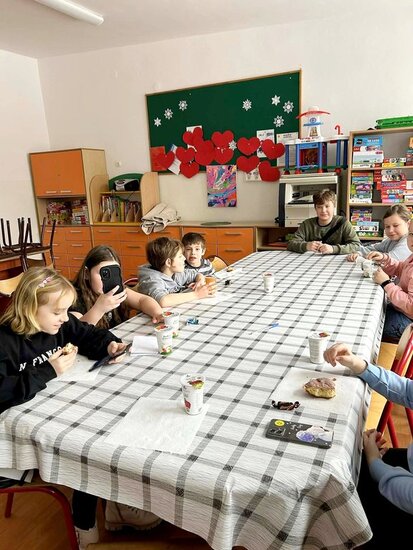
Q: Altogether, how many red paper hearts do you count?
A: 11